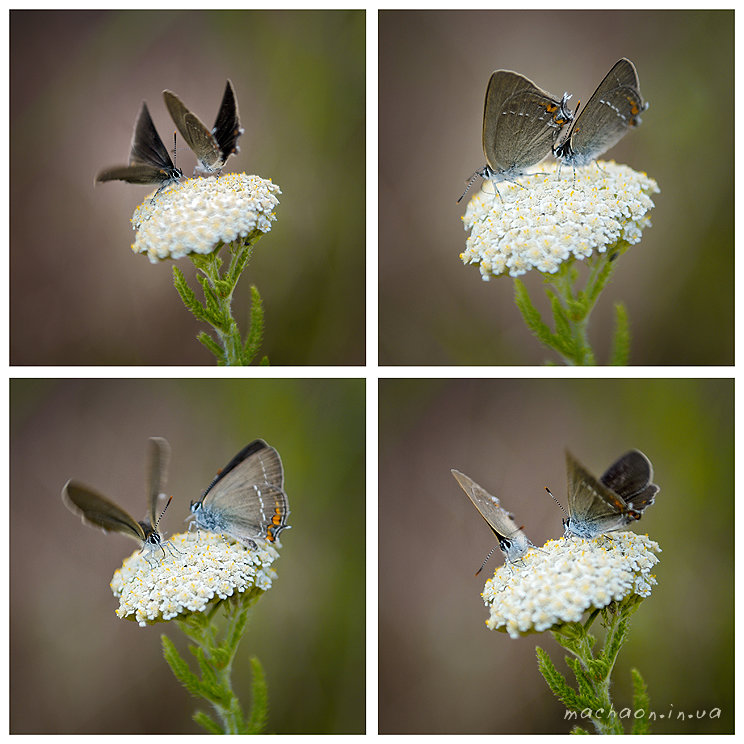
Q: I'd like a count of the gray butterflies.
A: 8